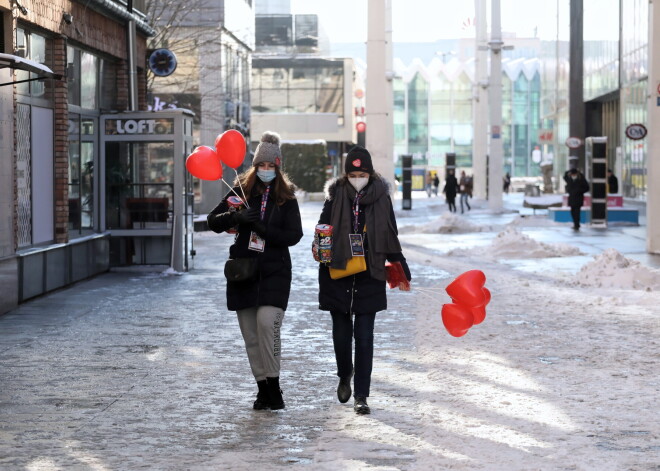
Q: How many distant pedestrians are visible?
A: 7